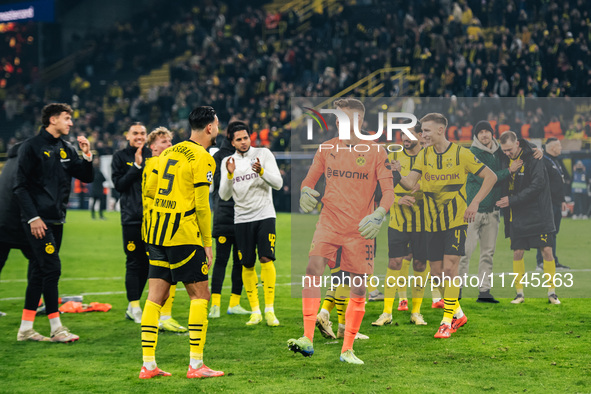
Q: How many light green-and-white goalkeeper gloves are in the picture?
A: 2